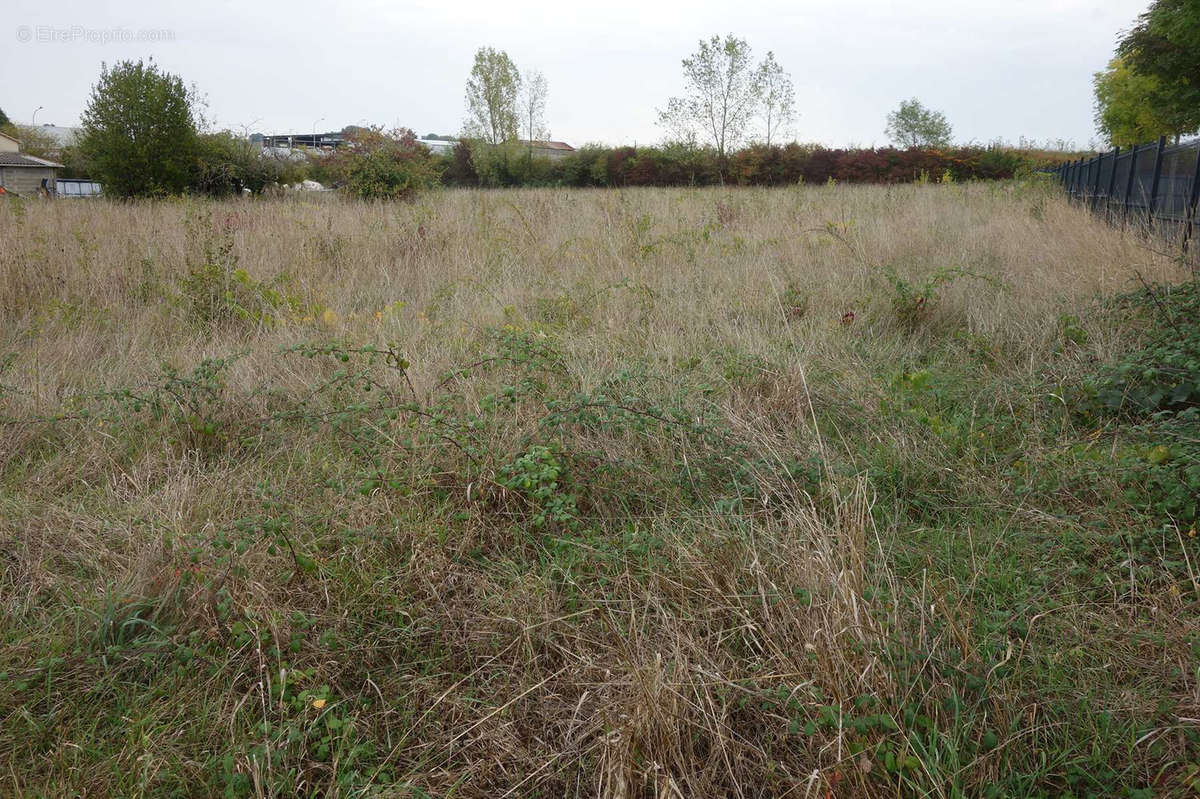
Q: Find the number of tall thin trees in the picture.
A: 4